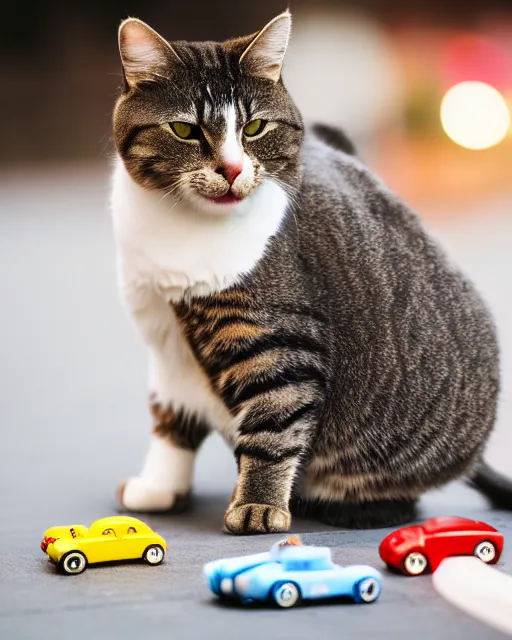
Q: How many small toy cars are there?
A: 3